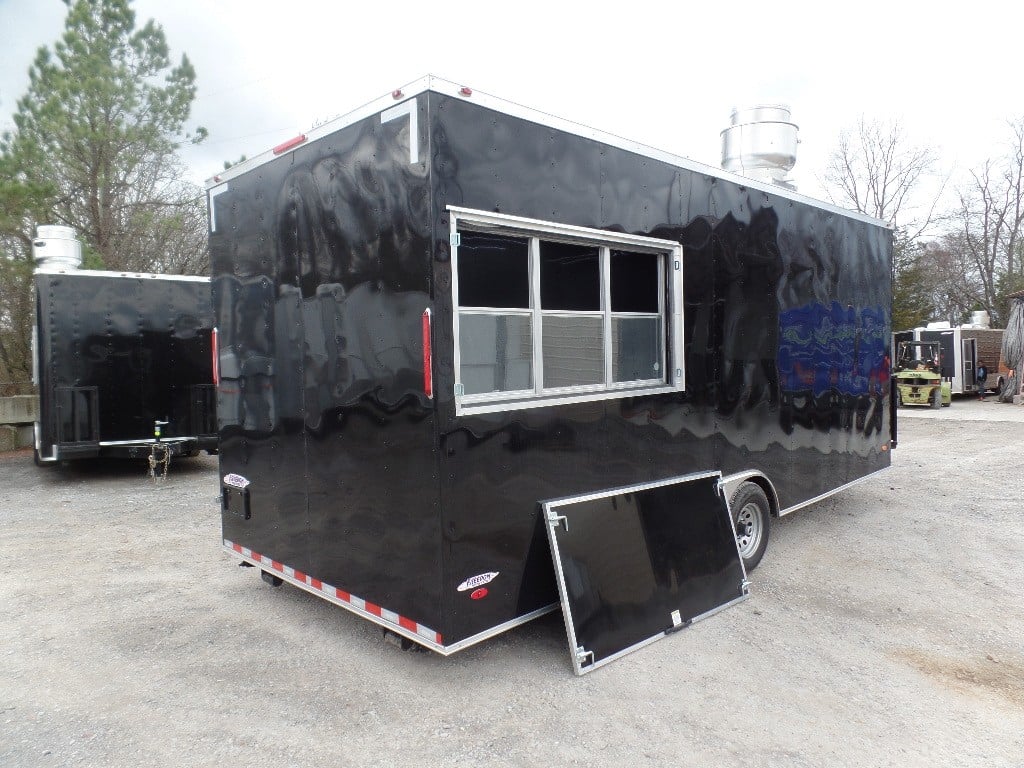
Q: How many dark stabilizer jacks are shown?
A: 2